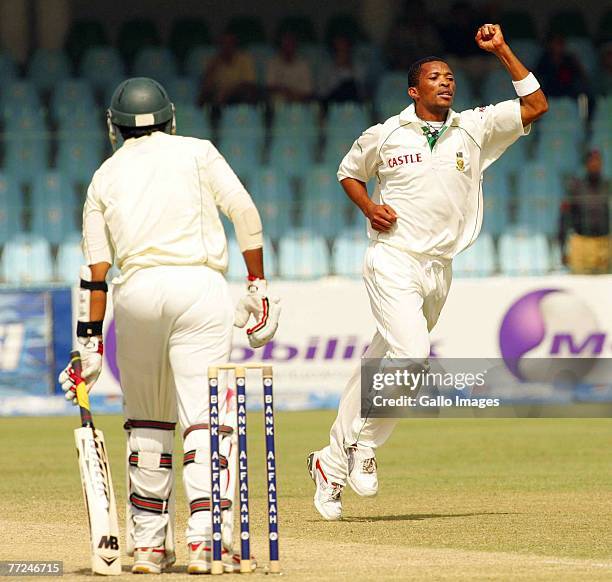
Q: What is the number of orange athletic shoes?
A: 0